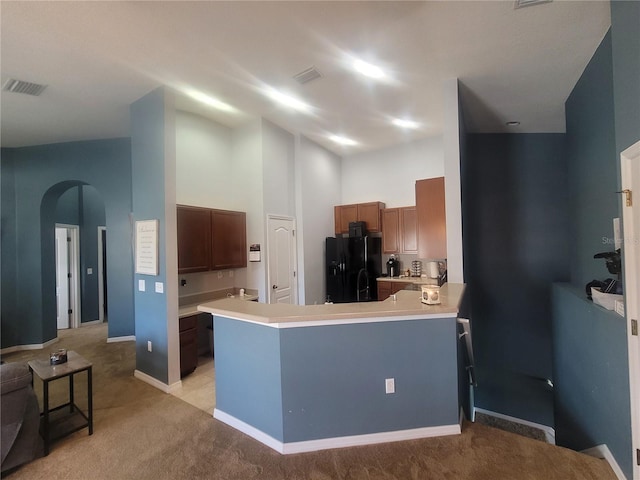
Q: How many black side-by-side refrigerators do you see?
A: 1